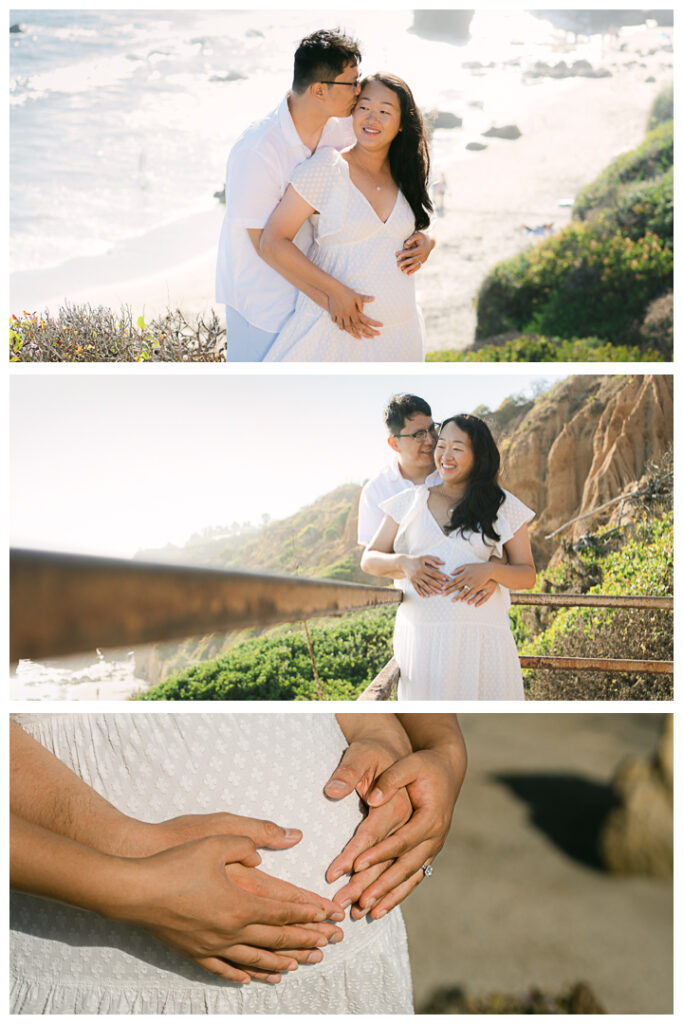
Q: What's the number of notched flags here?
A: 0